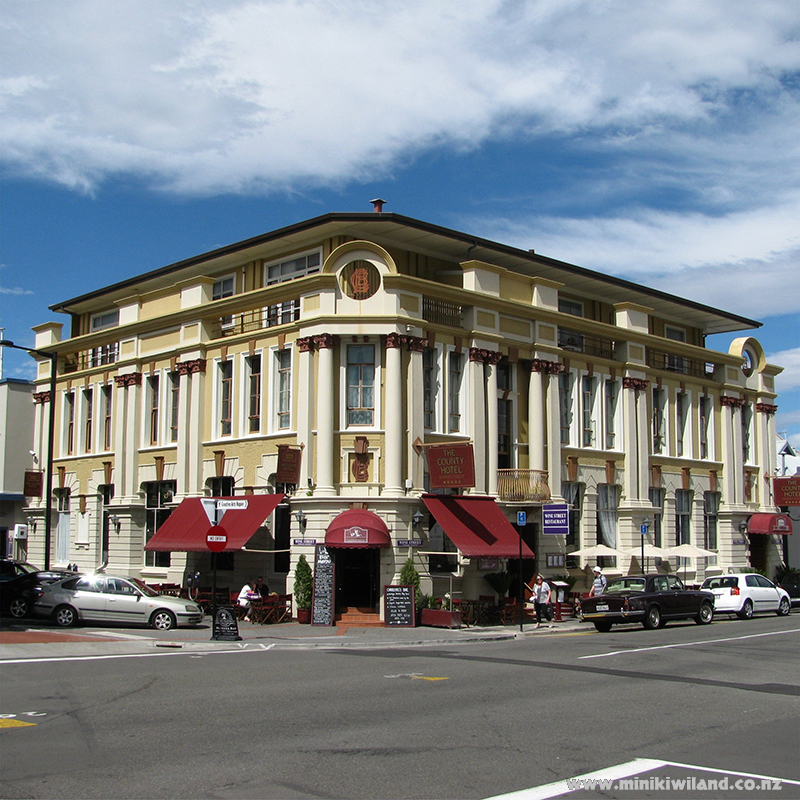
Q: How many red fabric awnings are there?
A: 4